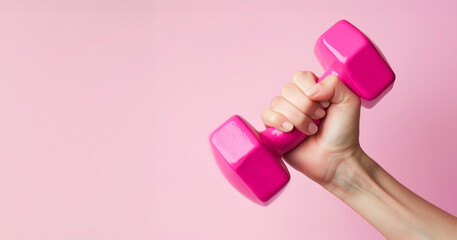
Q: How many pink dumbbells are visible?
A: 1